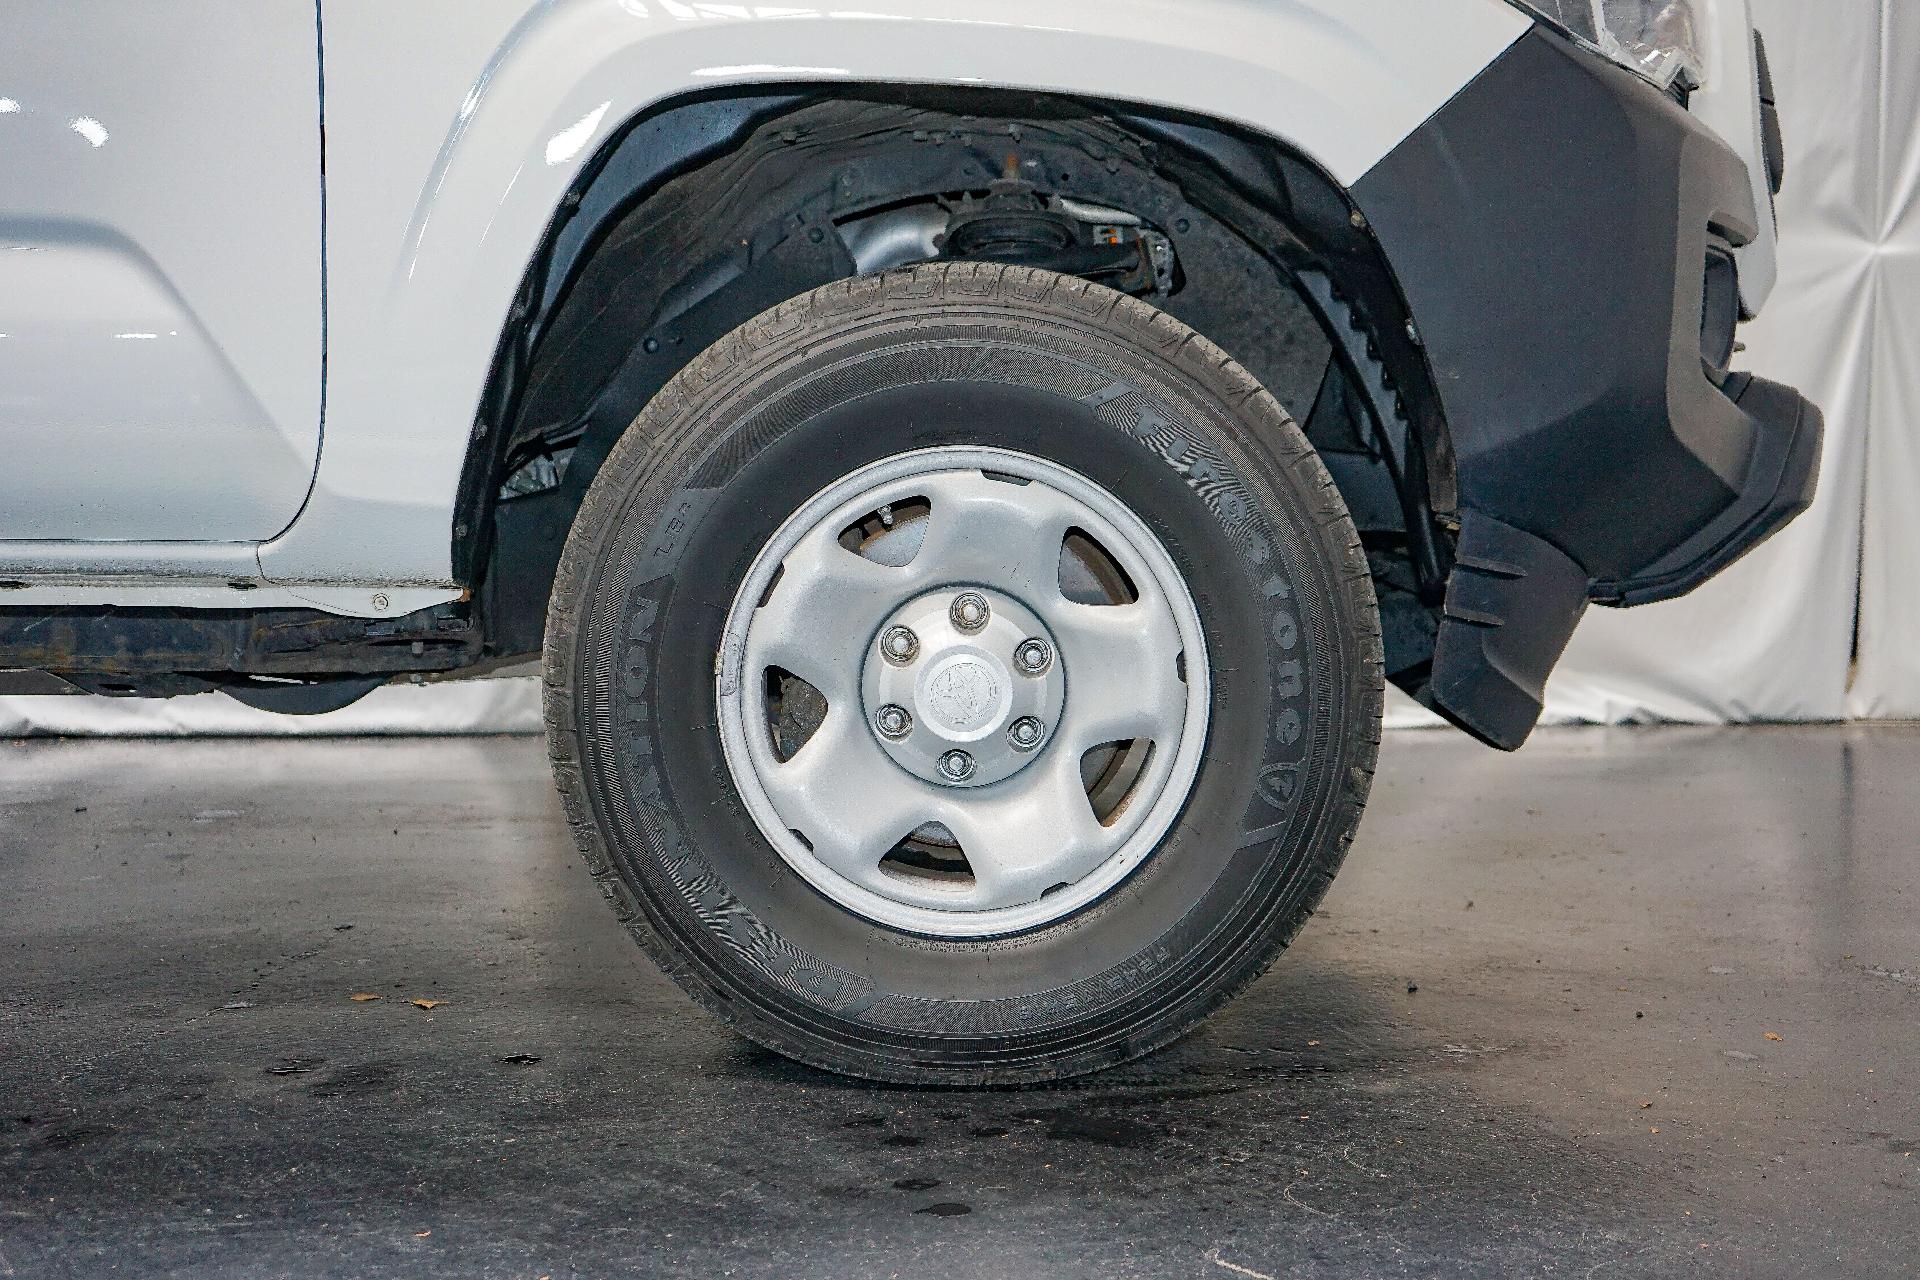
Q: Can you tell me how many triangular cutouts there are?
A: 5